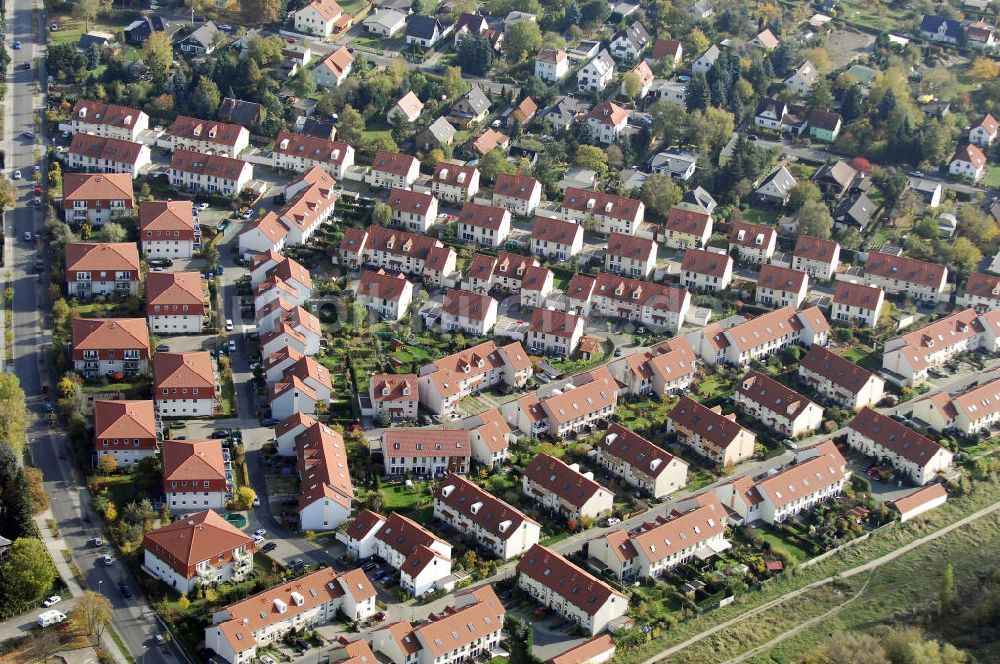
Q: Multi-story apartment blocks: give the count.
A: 9